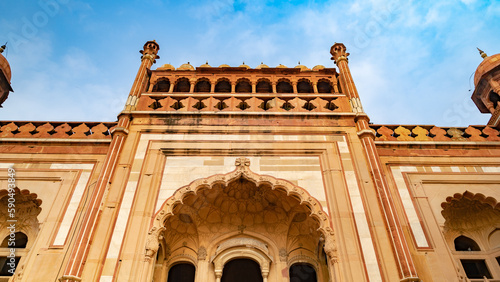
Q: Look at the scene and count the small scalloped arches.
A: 9